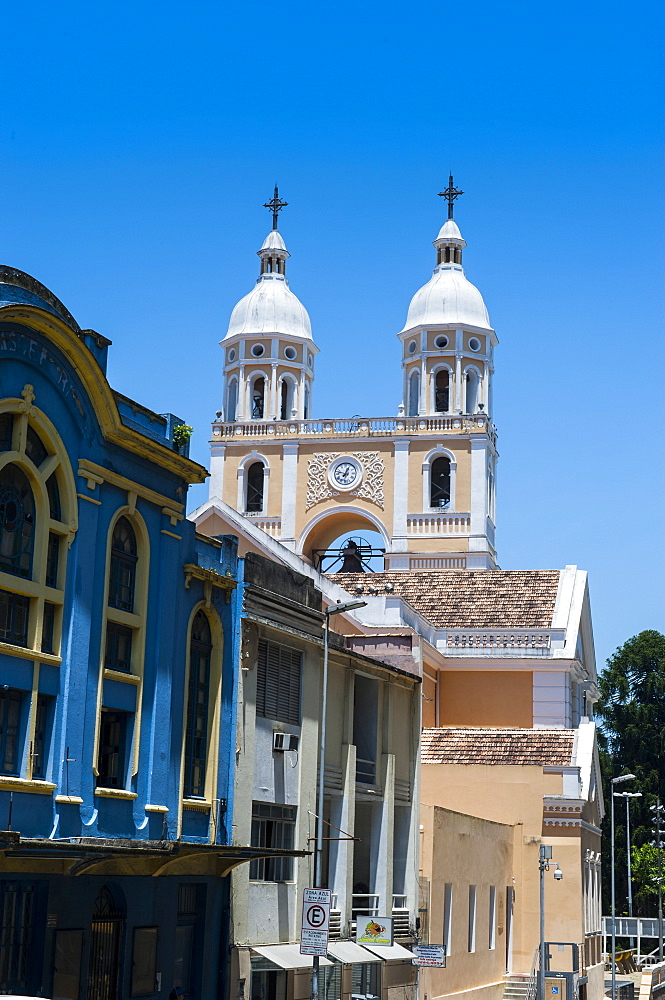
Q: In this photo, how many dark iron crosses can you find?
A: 2